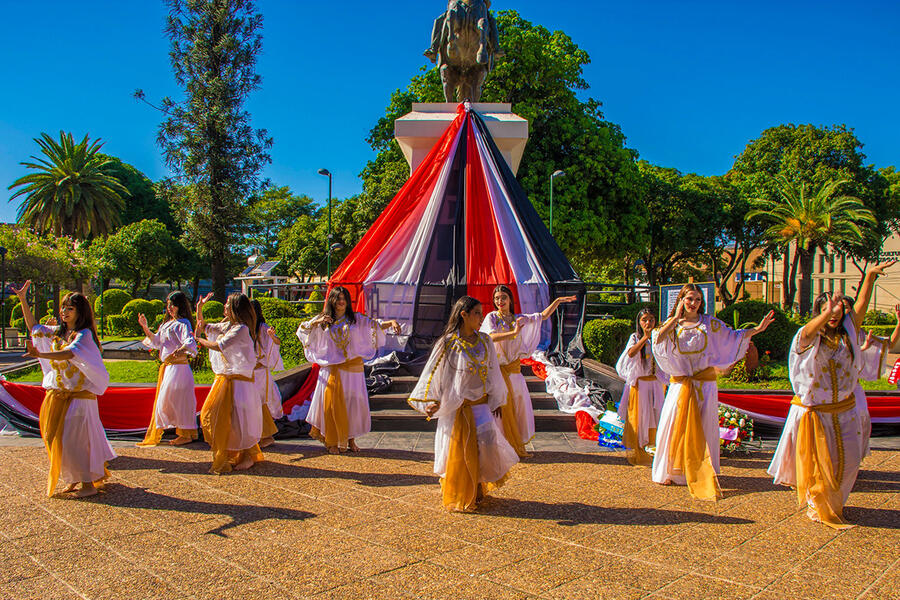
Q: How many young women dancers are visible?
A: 11